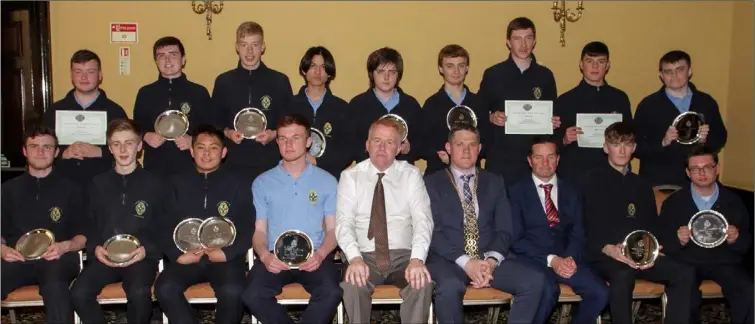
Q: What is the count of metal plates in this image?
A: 13